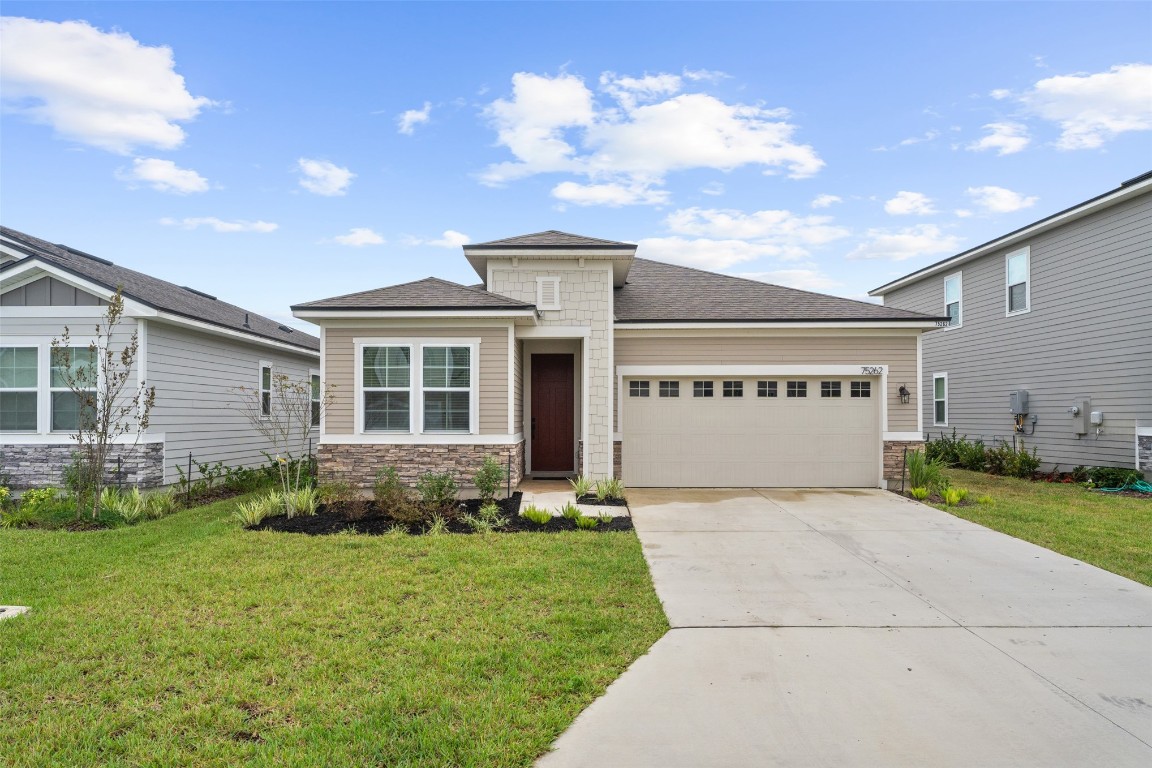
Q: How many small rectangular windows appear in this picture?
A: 8